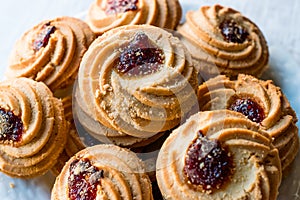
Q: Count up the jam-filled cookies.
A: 8